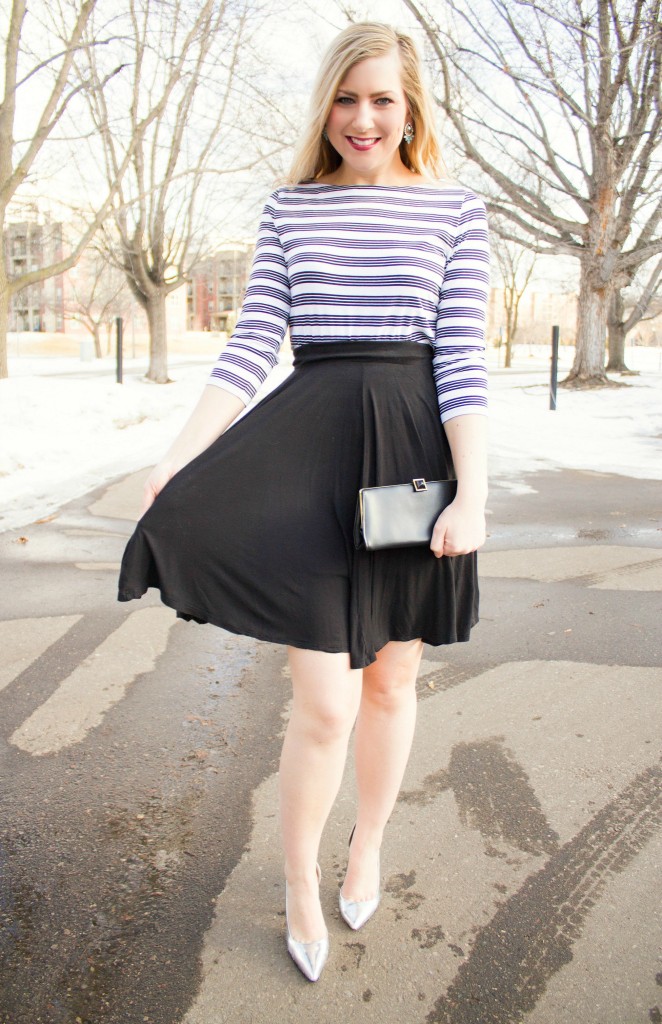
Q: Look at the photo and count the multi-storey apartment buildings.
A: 2